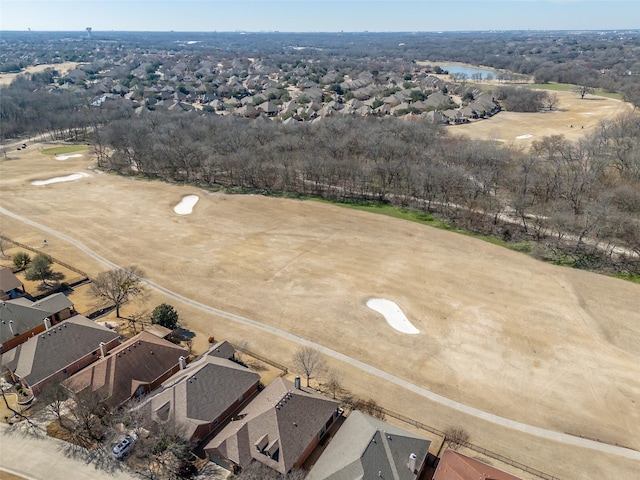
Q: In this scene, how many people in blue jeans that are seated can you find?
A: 0